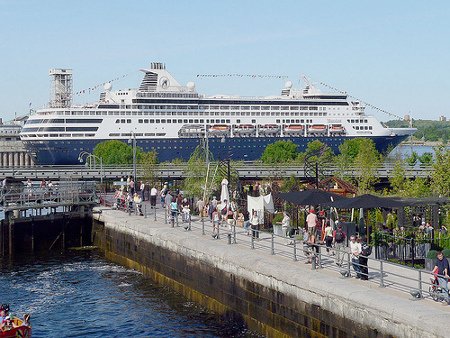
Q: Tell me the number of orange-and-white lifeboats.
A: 6